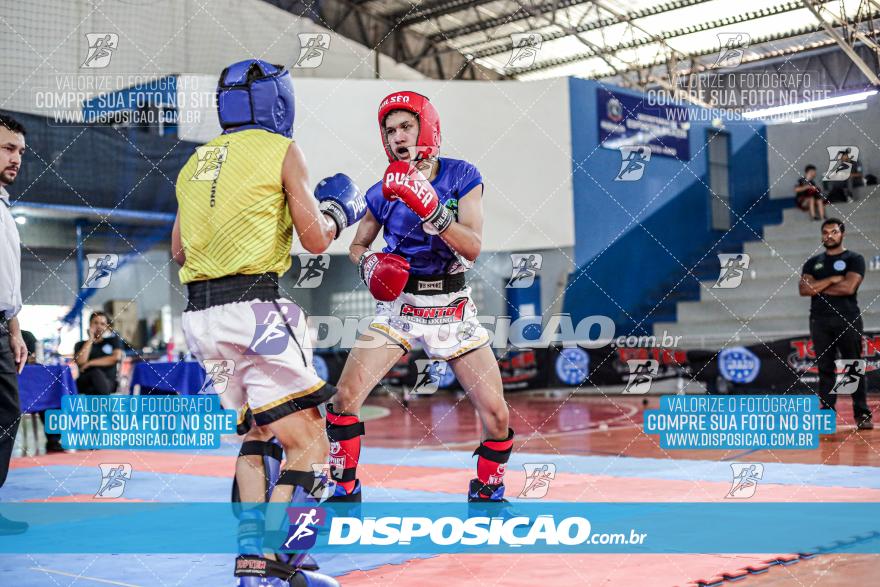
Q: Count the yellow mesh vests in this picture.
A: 1